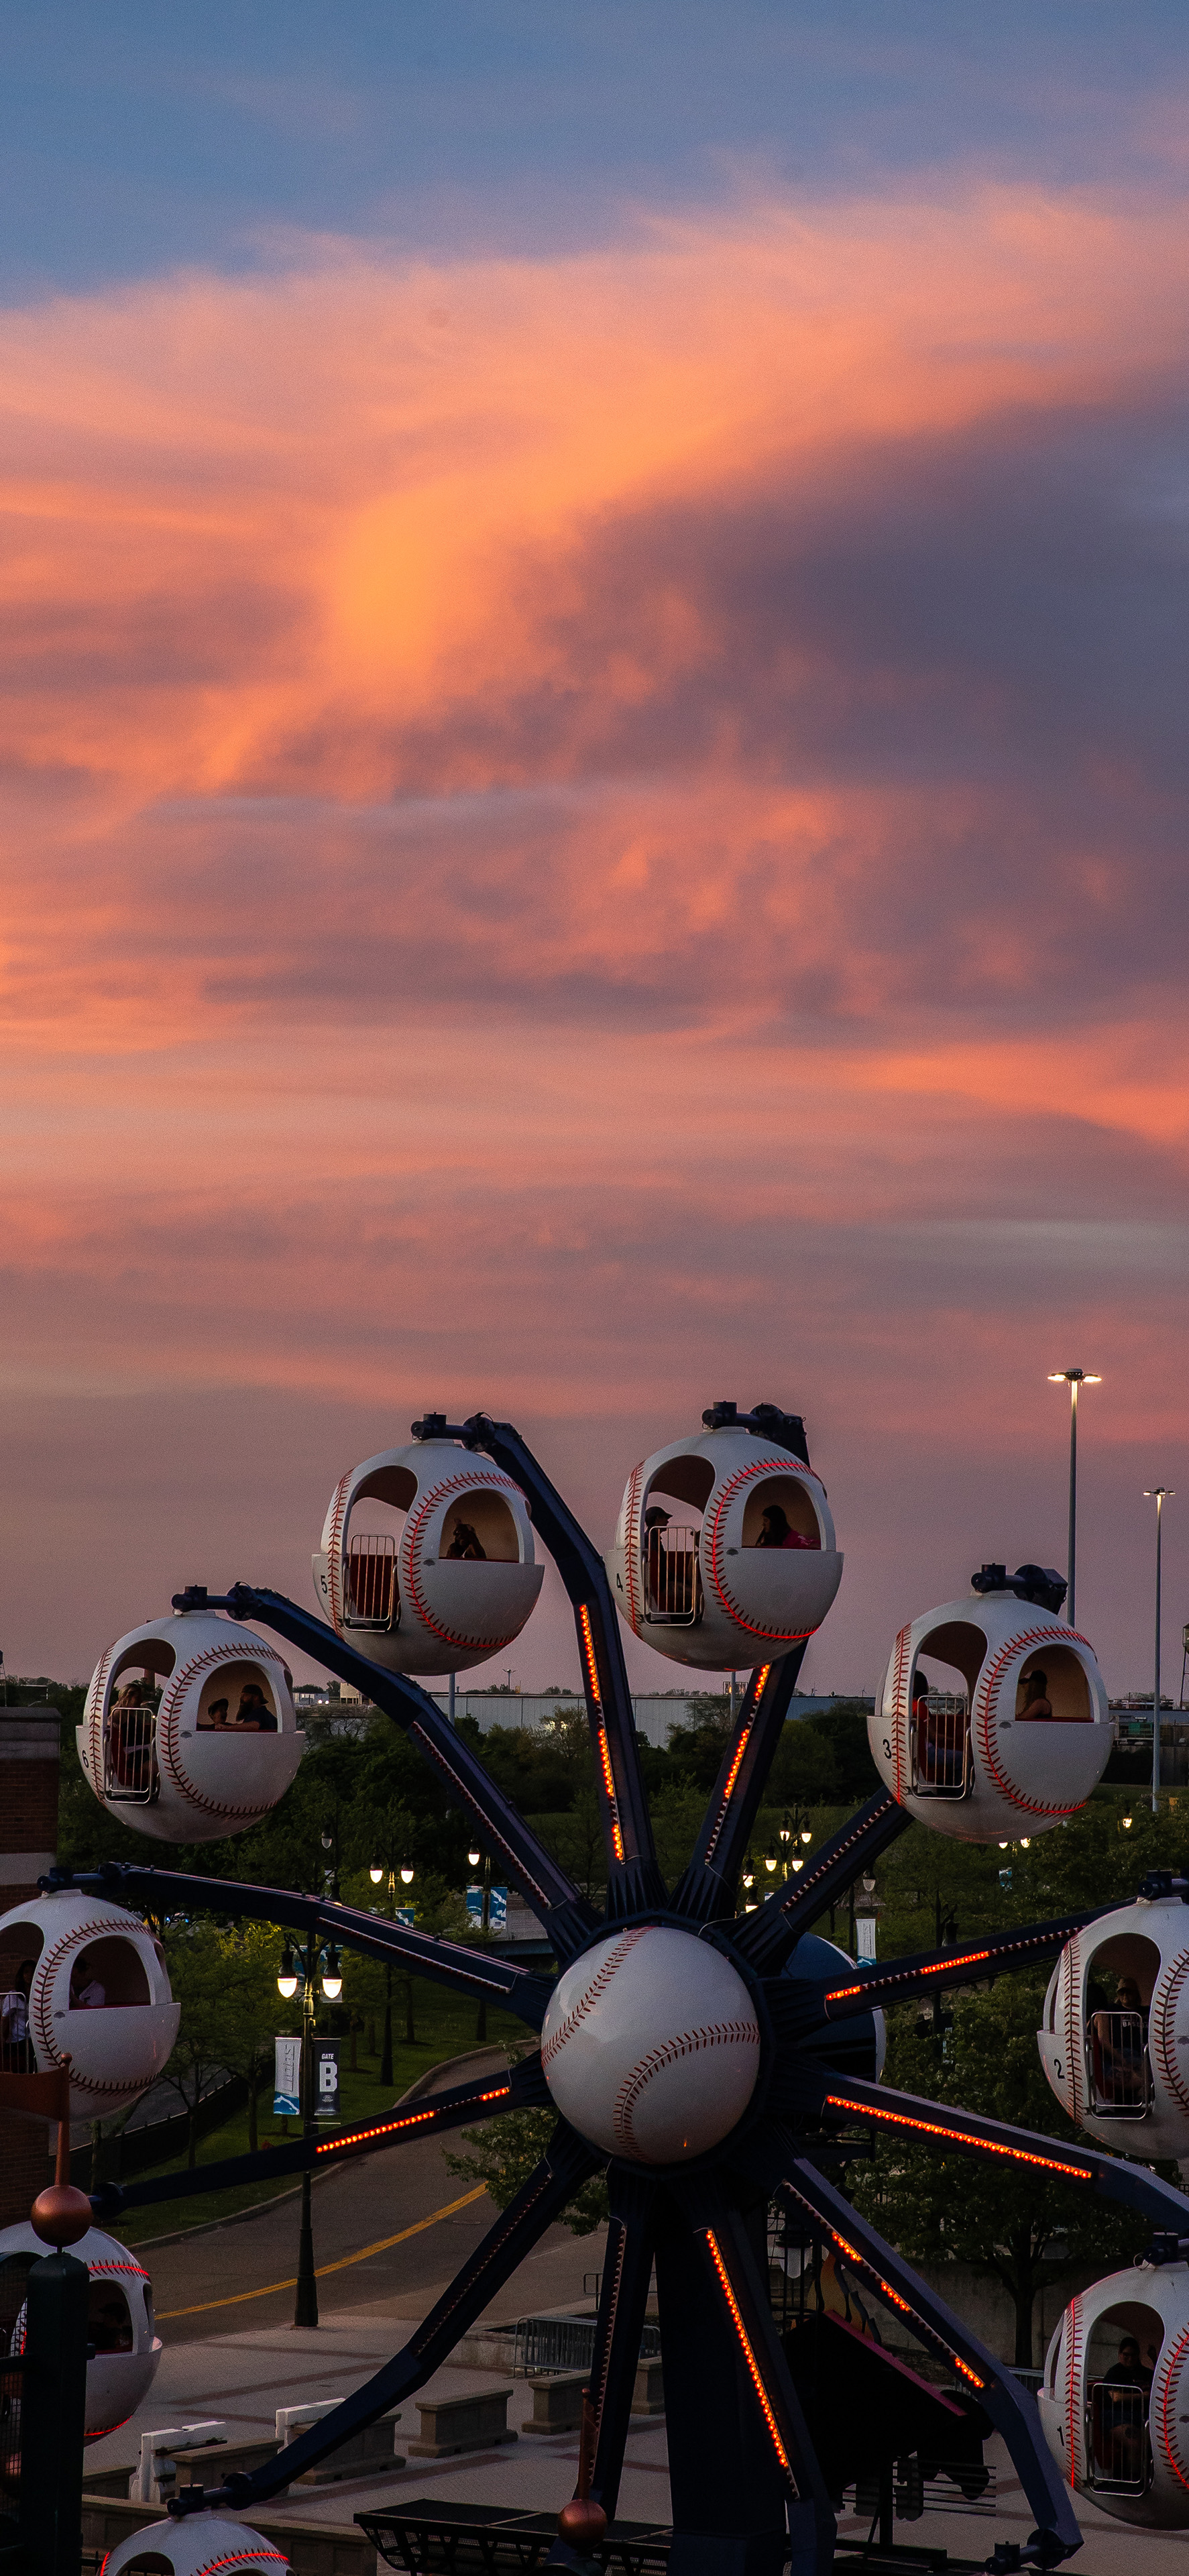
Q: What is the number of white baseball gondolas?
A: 9